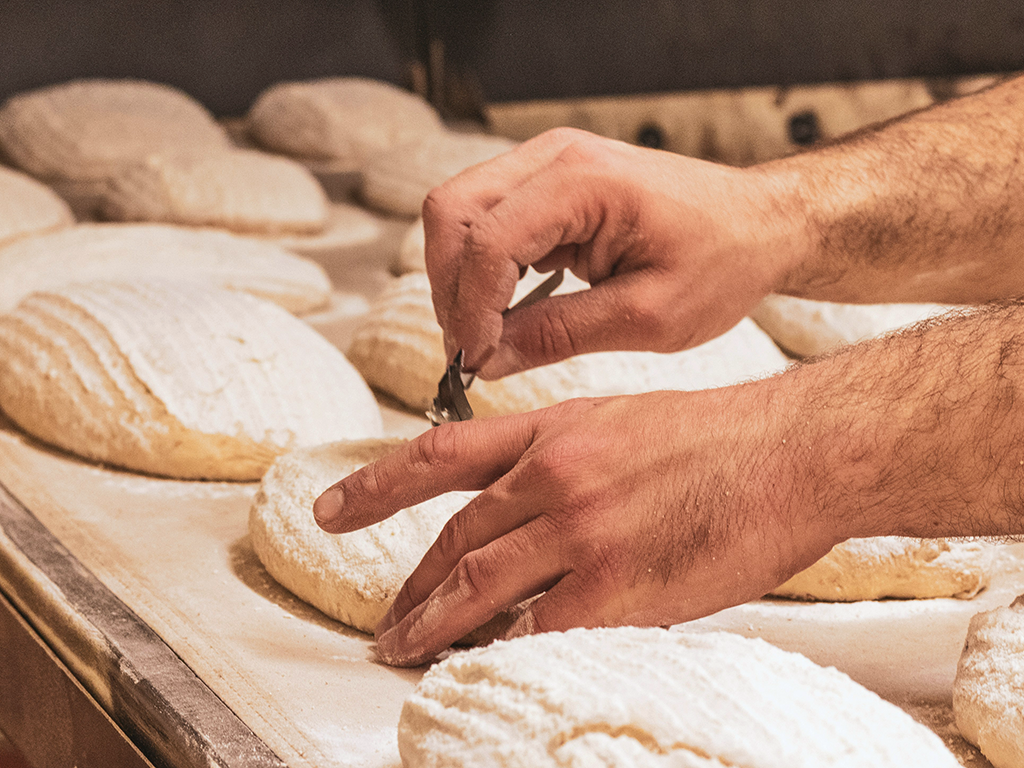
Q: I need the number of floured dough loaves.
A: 14